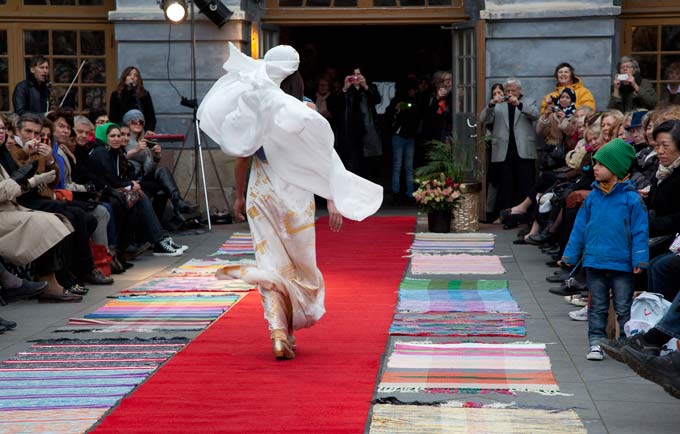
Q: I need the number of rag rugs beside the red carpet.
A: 11